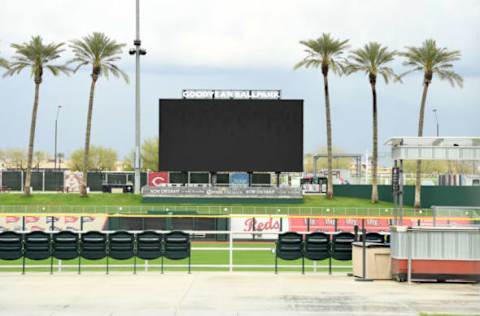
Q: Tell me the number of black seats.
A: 11